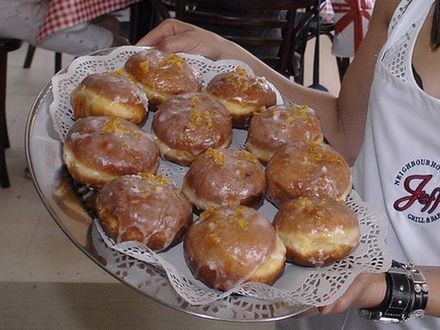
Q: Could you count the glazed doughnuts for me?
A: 11